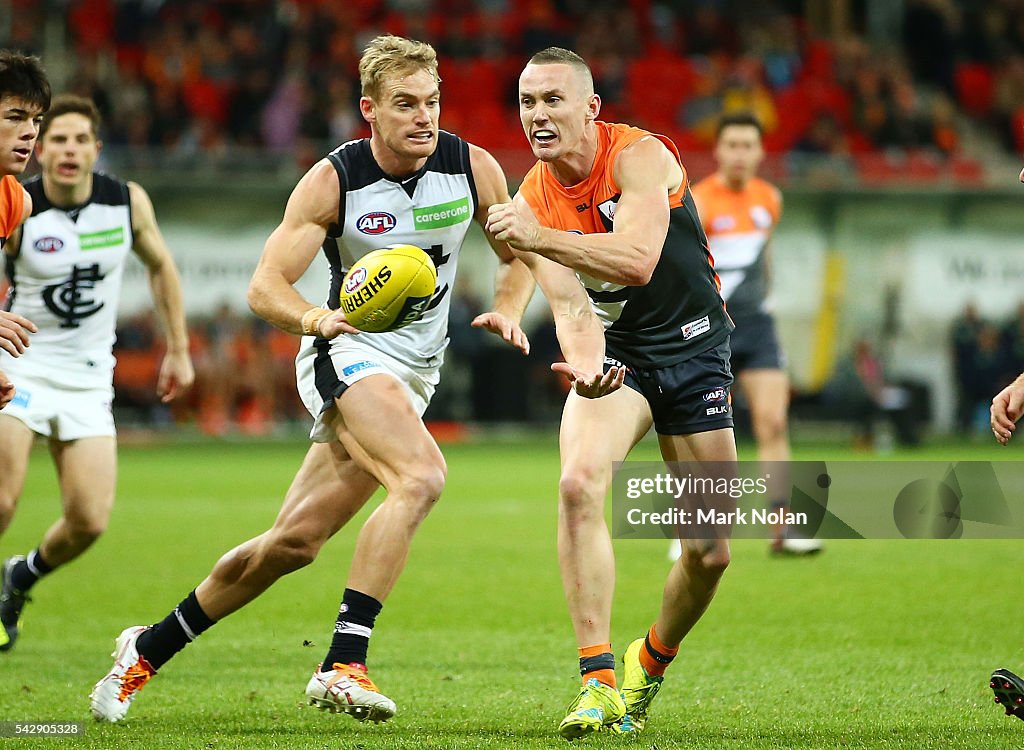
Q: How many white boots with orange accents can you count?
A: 2